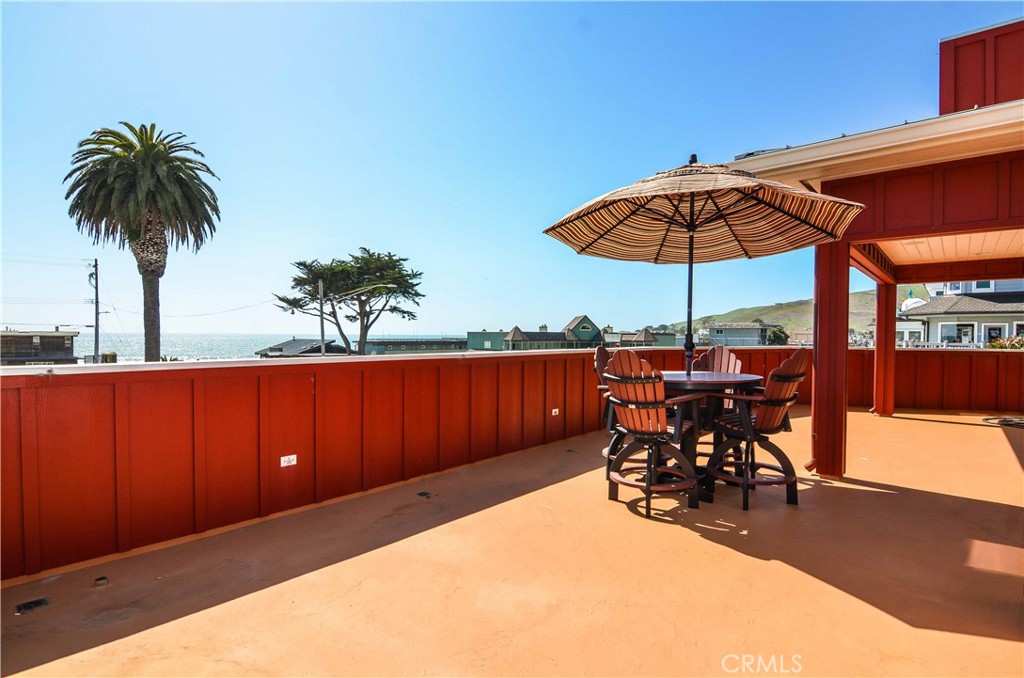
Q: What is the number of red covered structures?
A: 1